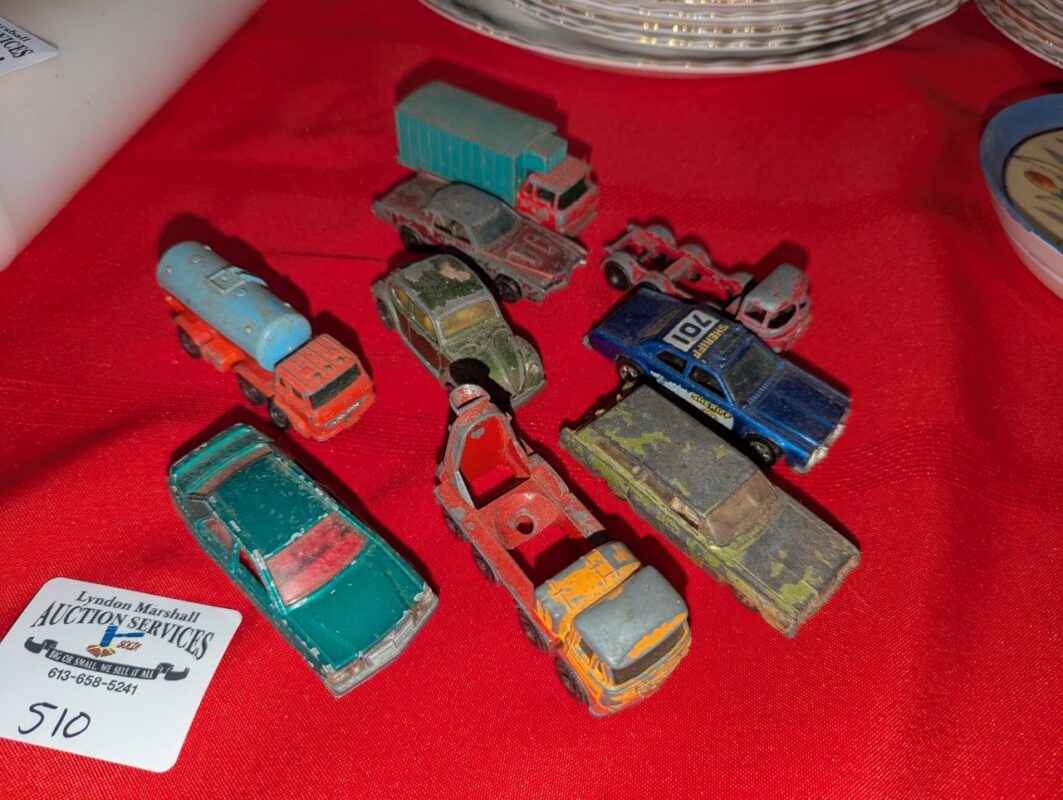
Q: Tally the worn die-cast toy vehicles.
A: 9